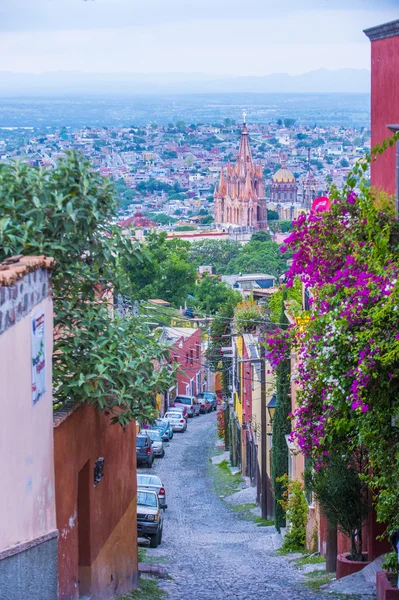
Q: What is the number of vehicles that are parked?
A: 10